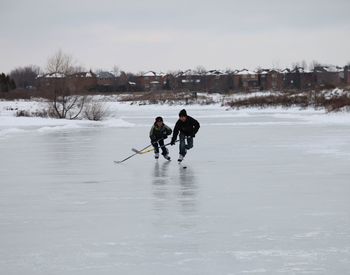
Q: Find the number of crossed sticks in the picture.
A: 2